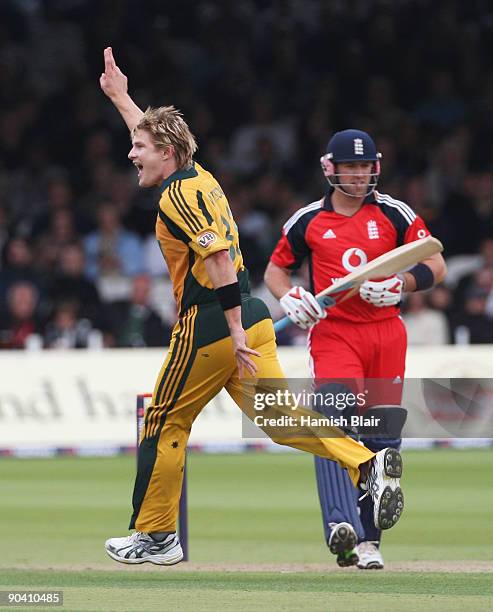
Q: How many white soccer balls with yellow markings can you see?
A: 0